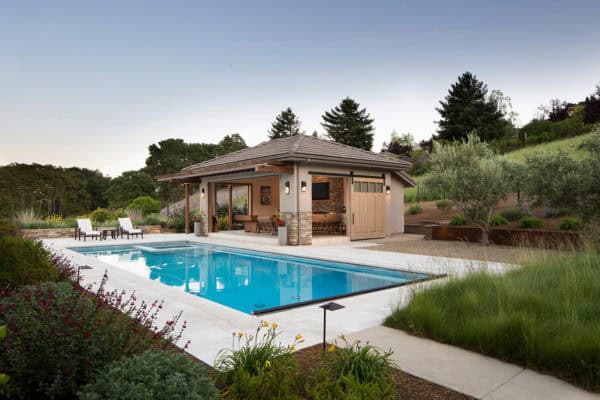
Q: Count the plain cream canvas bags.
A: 0